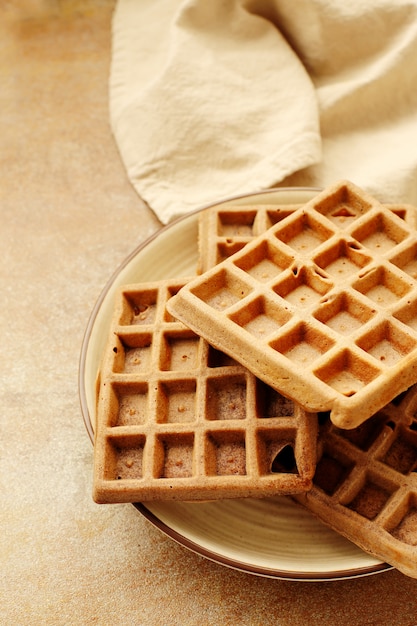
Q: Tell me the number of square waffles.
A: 4